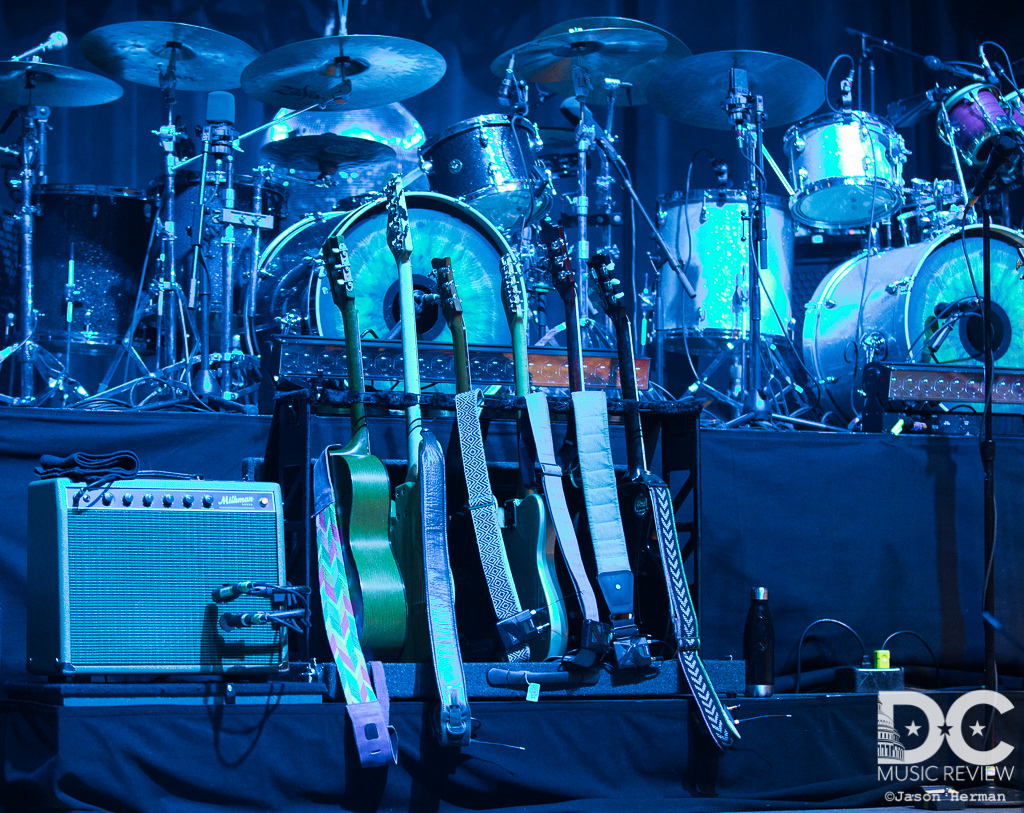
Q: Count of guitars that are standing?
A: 6